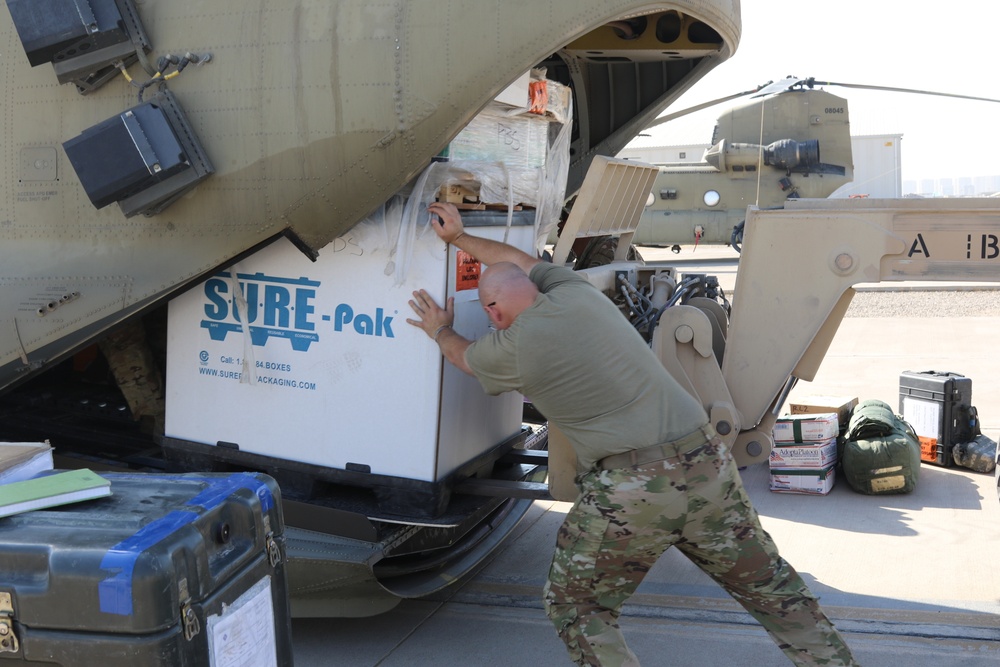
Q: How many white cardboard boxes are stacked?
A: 3